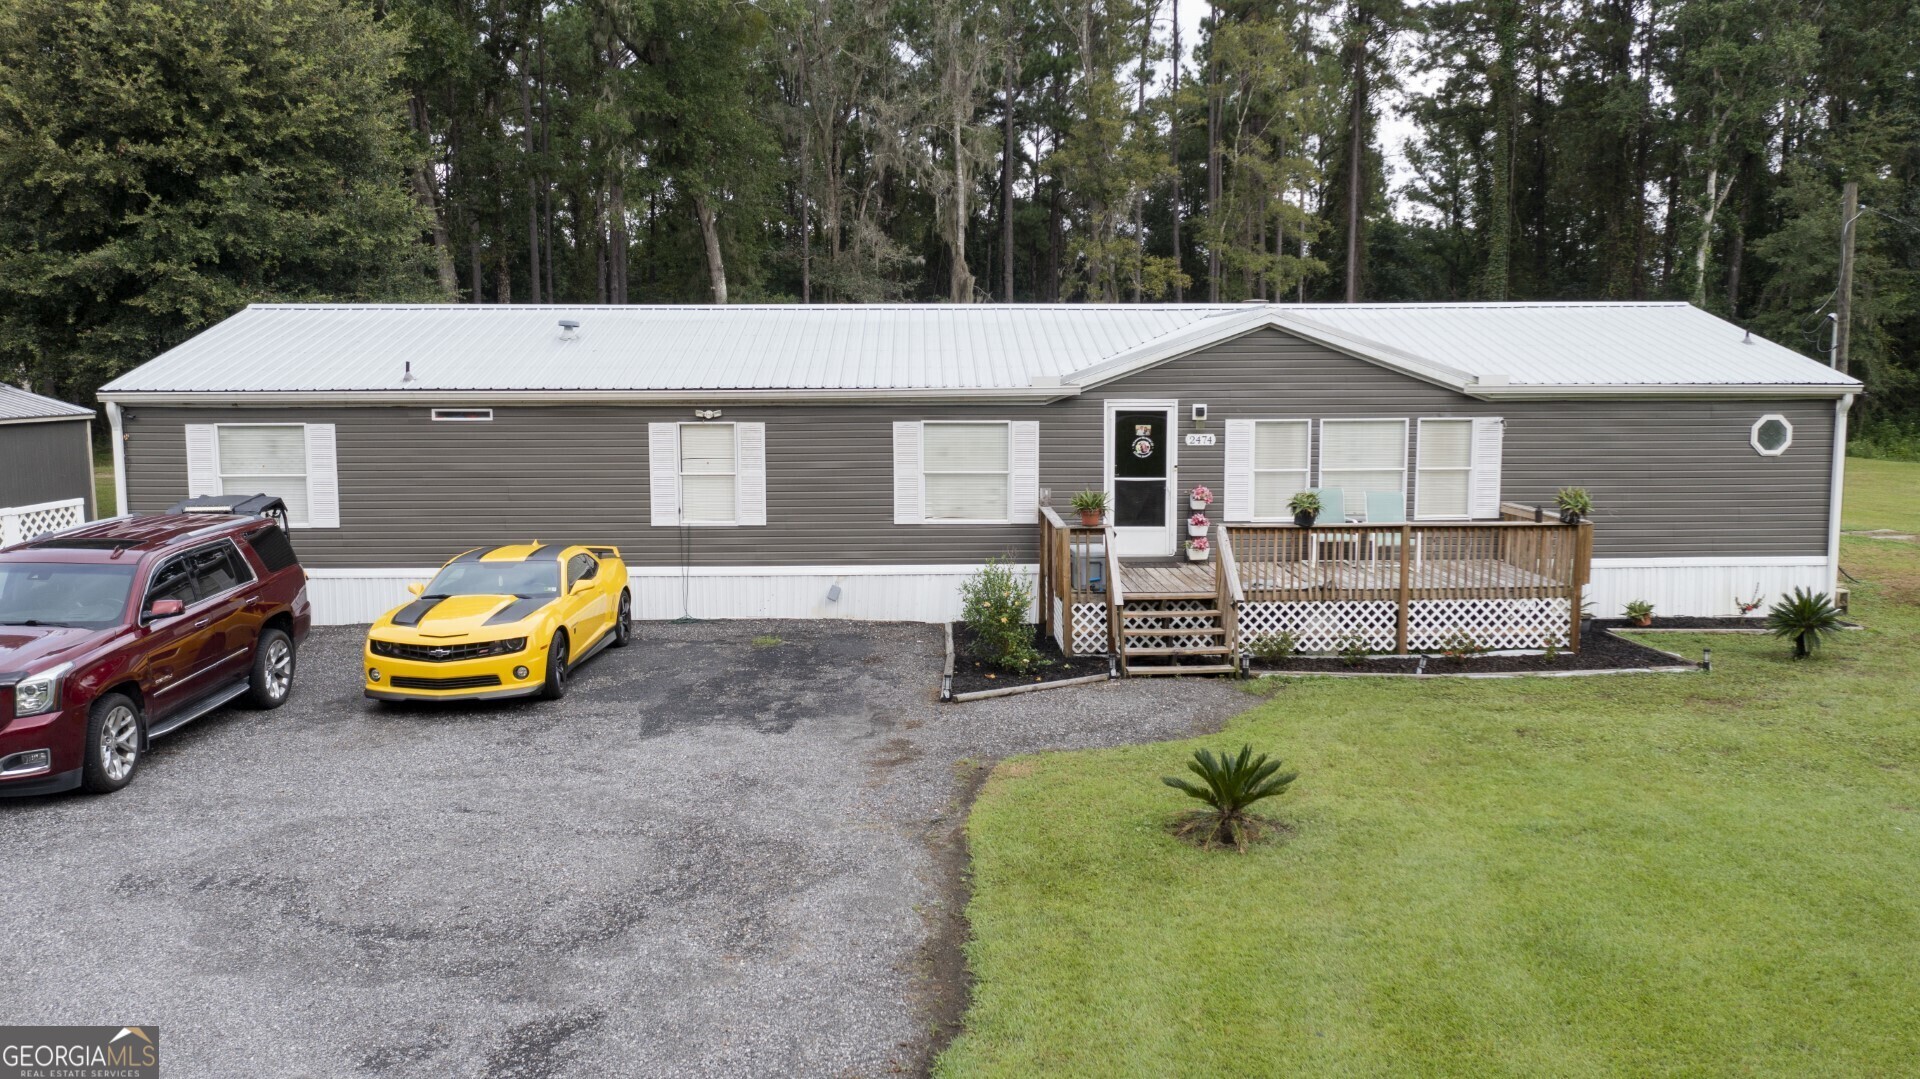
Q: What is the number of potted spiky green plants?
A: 4